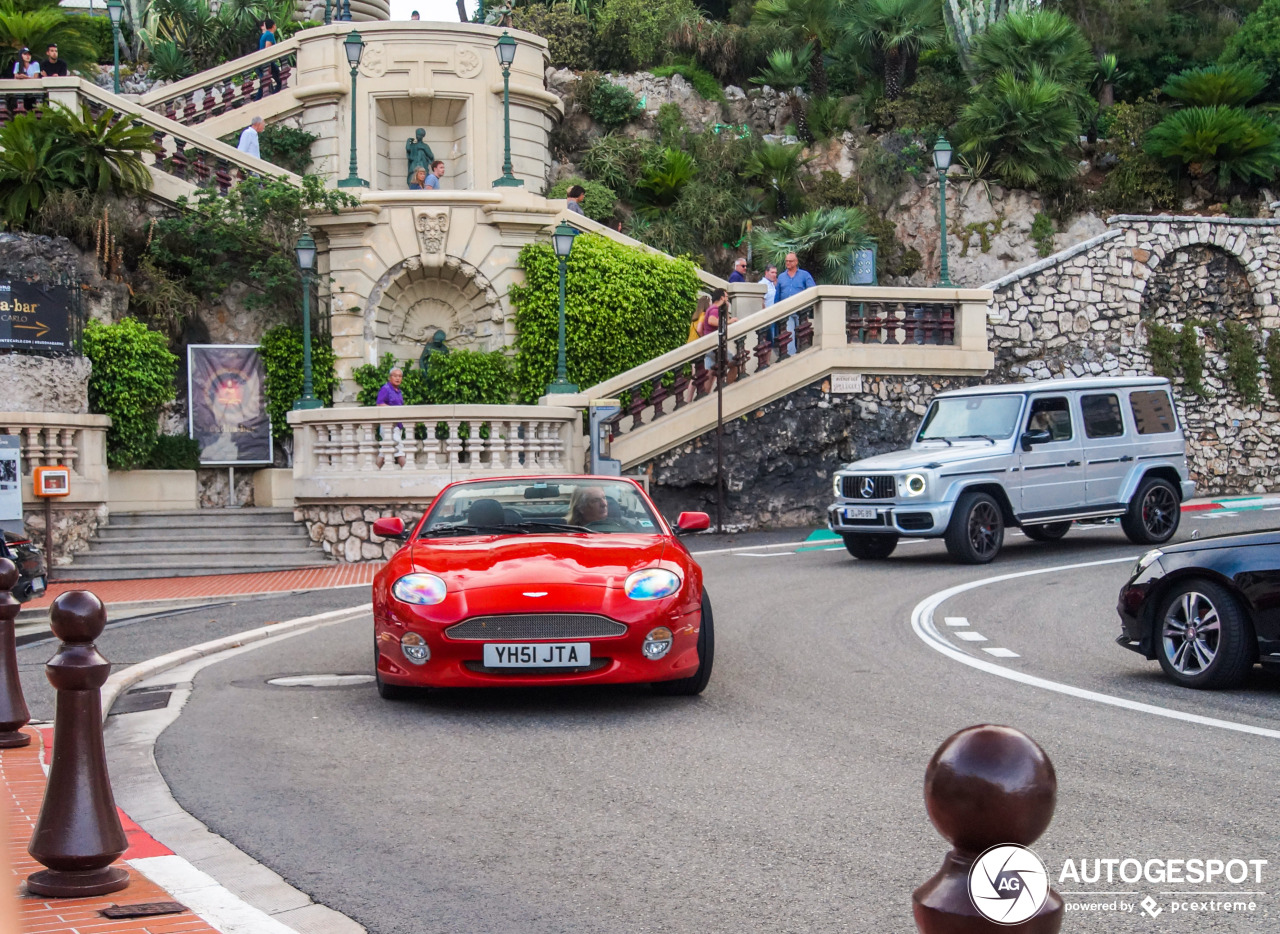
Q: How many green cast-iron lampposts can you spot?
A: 6